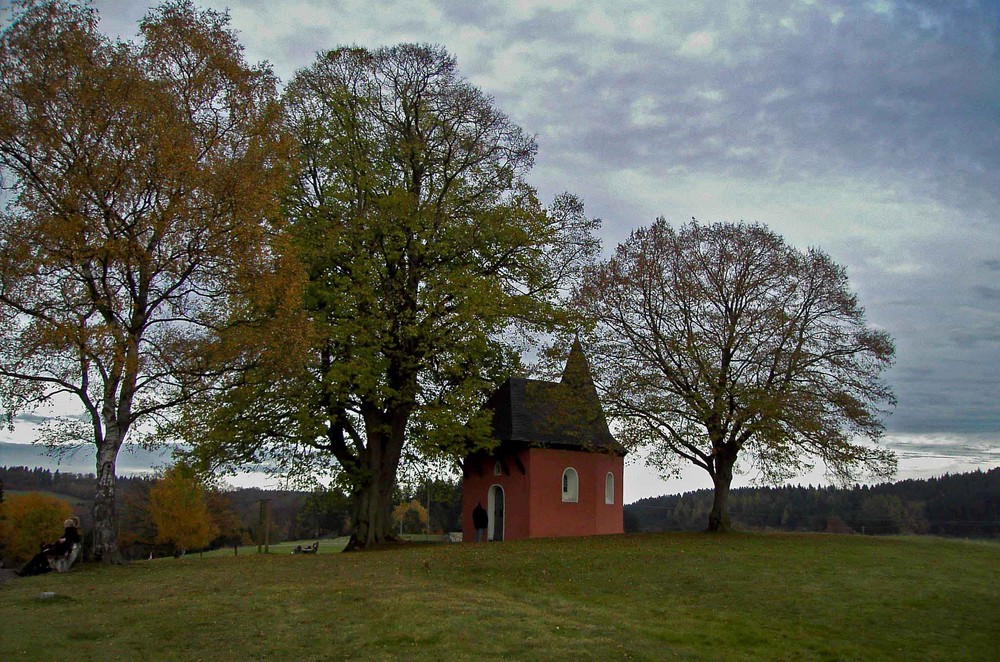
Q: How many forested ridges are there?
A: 2